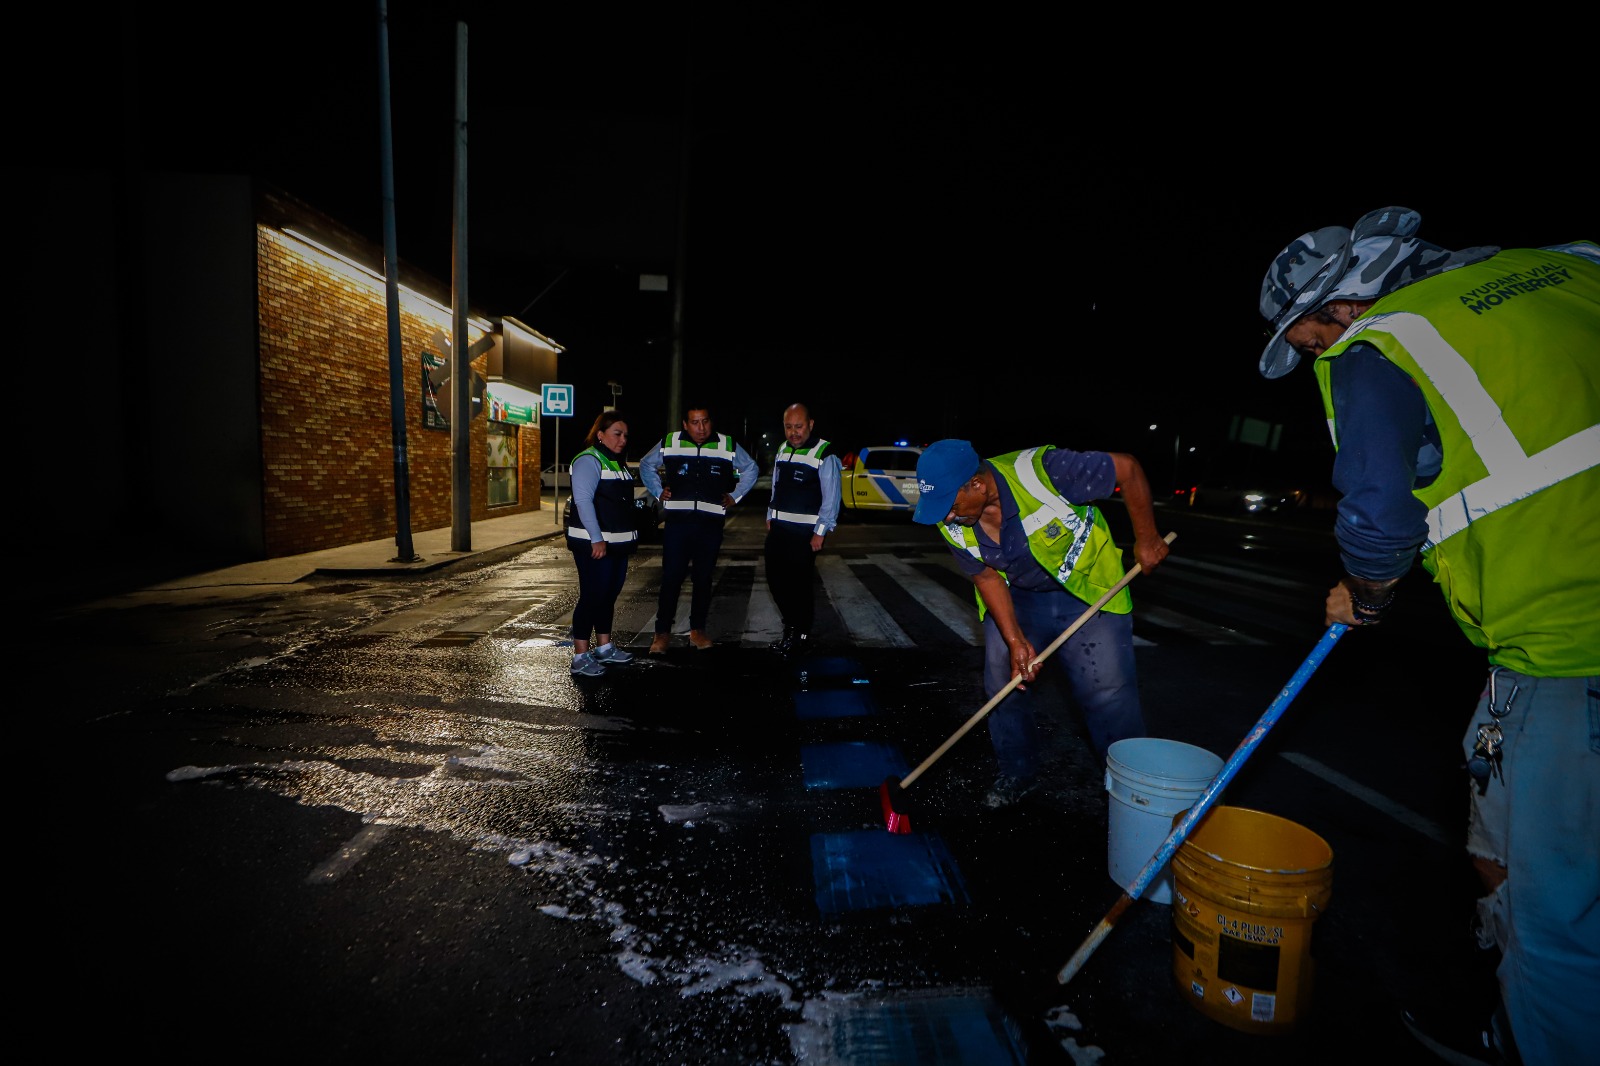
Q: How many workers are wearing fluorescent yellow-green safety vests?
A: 2